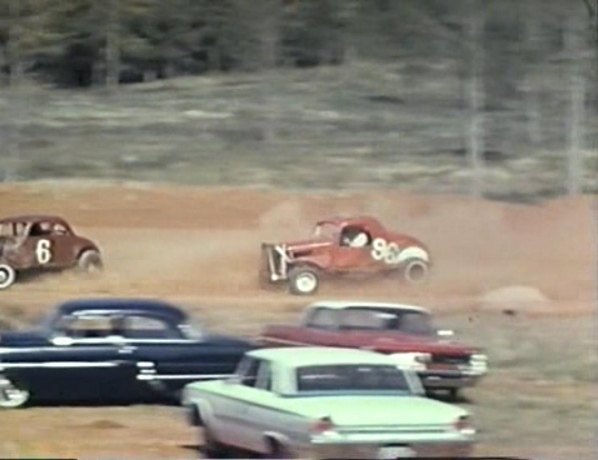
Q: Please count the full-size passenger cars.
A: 3